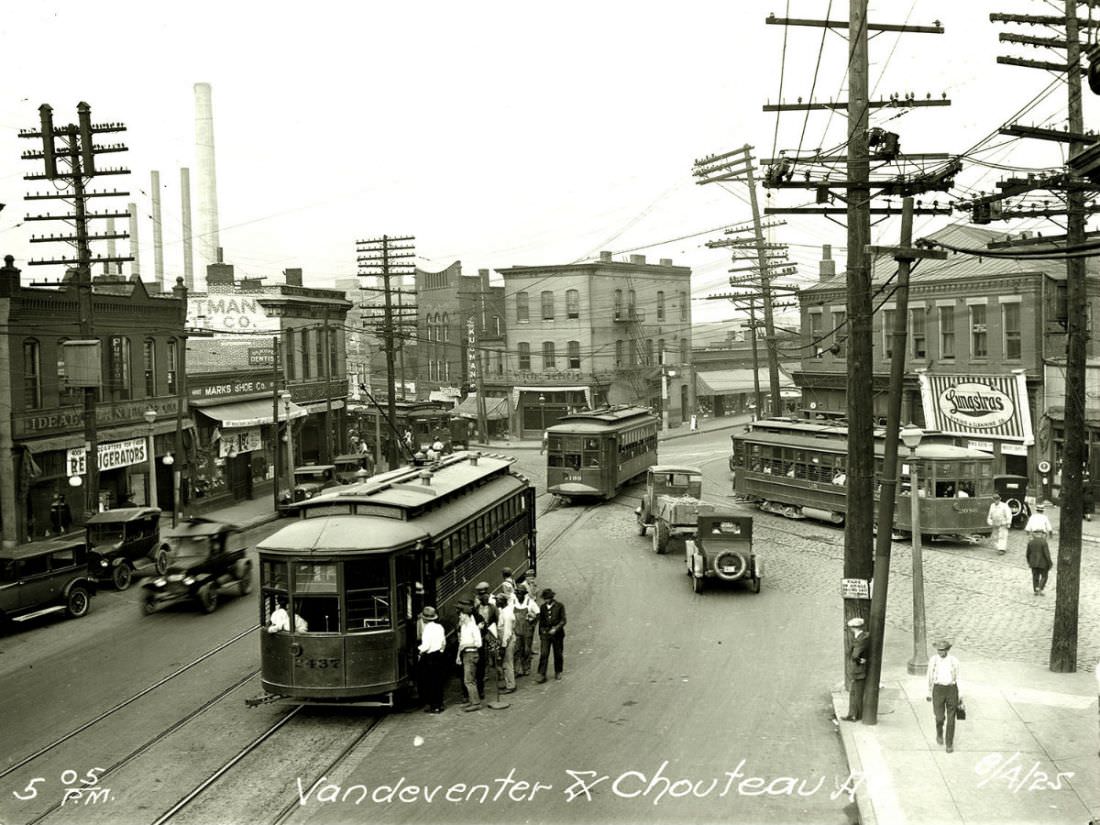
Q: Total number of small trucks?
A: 1